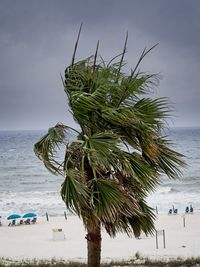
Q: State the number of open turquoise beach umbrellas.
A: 2